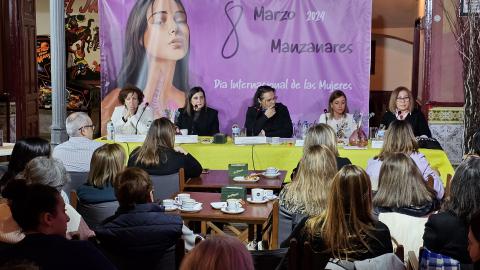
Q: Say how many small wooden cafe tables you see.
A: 2